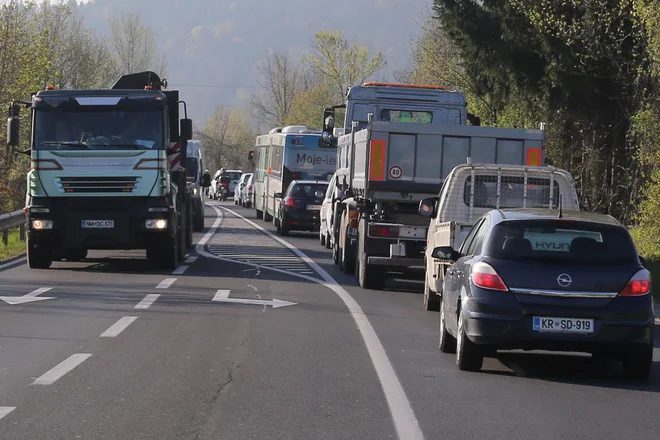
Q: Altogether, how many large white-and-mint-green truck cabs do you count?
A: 1